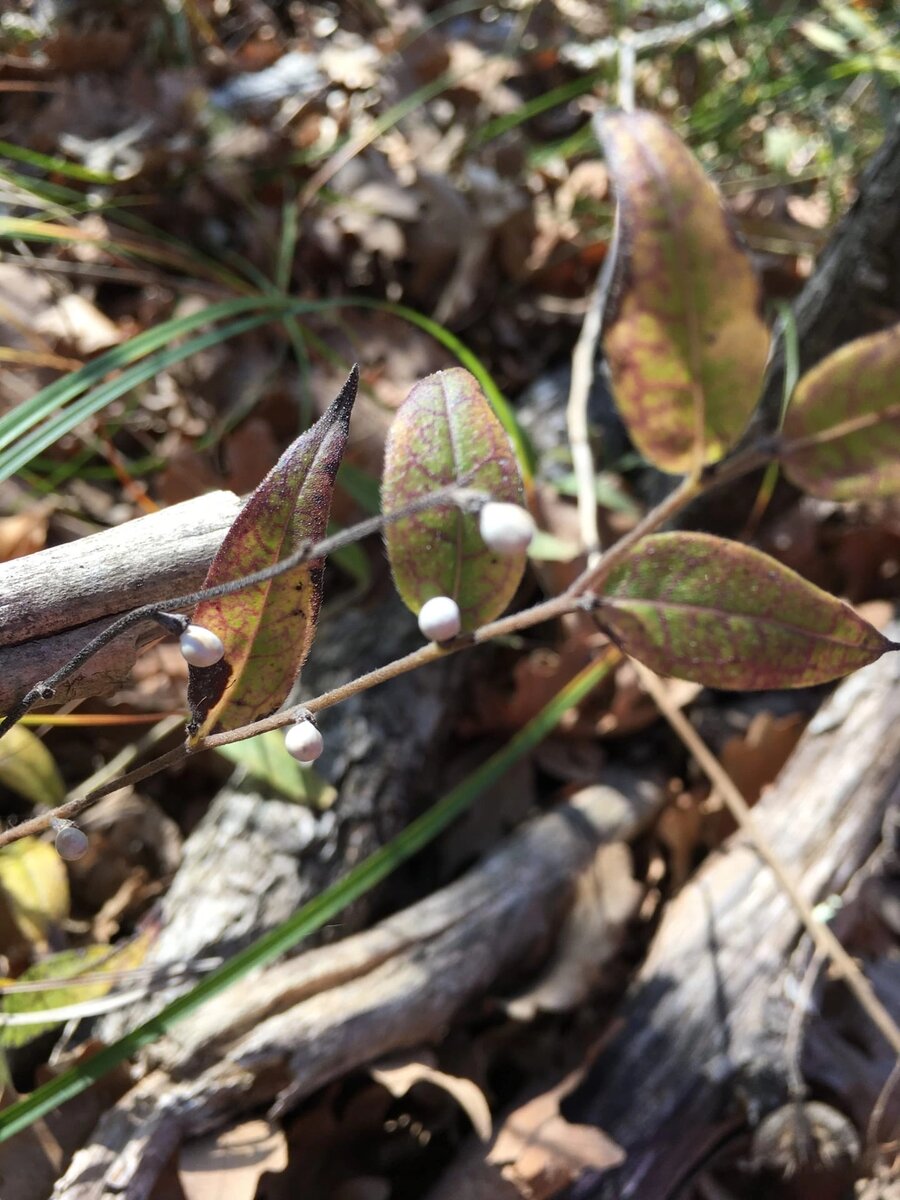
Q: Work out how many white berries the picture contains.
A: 5